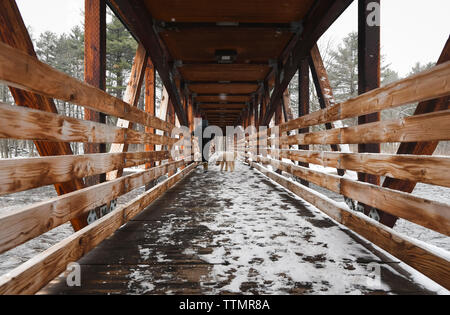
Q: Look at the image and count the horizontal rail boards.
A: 10